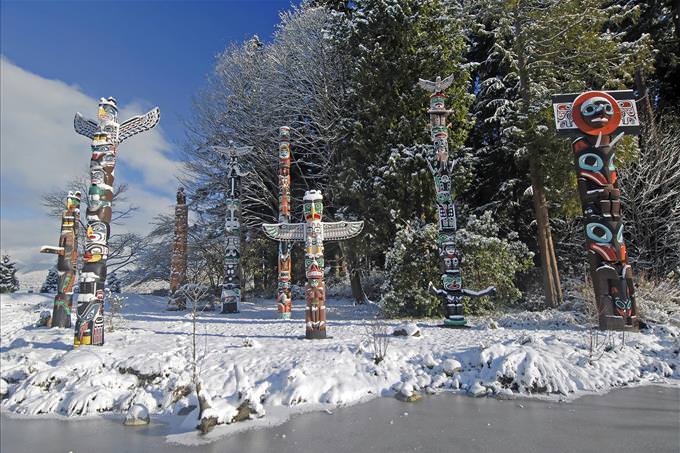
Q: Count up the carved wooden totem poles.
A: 8